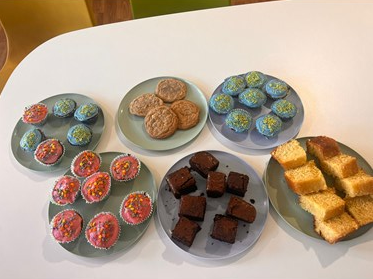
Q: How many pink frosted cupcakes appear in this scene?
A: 9